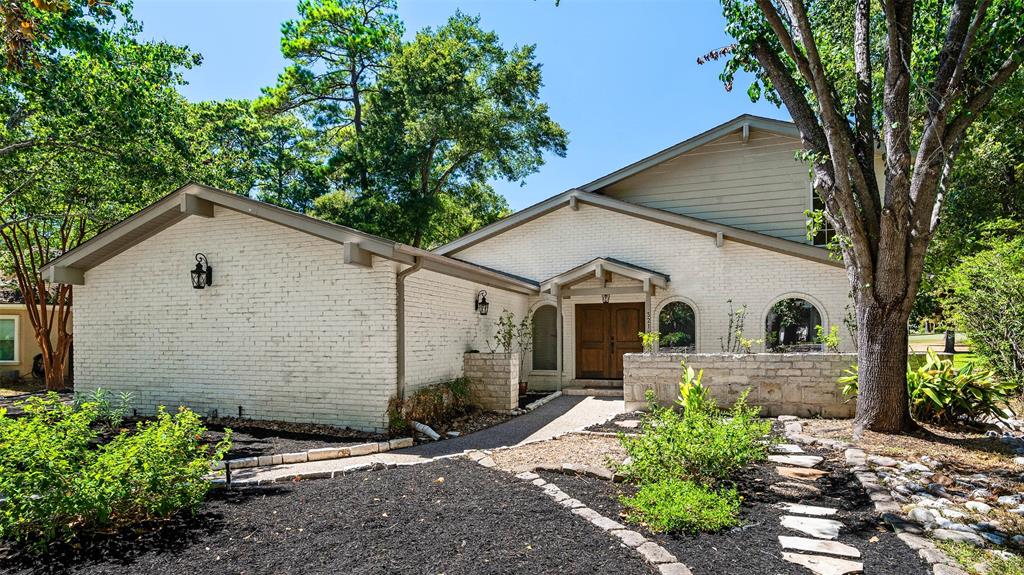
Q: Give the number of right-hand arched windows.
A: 2